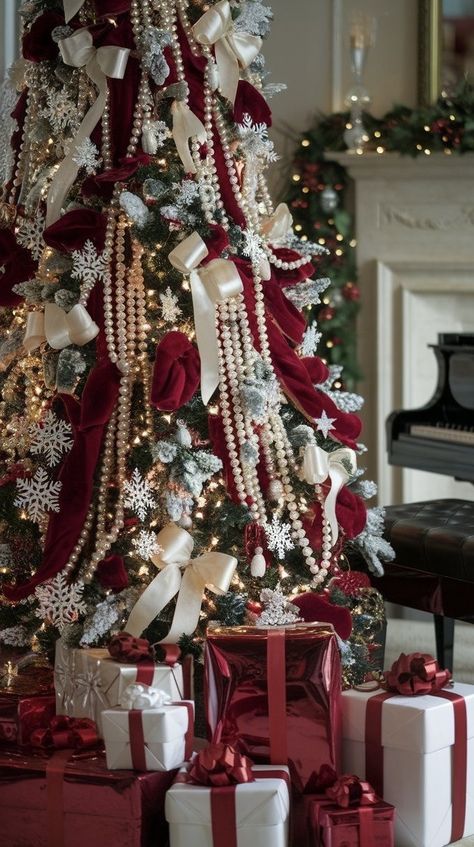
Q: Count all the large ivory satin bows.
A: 6